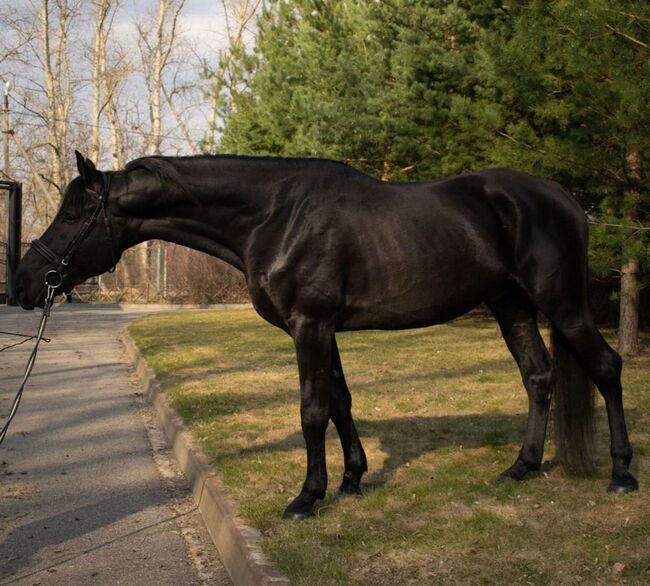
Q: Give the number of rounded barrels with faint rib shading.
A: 1